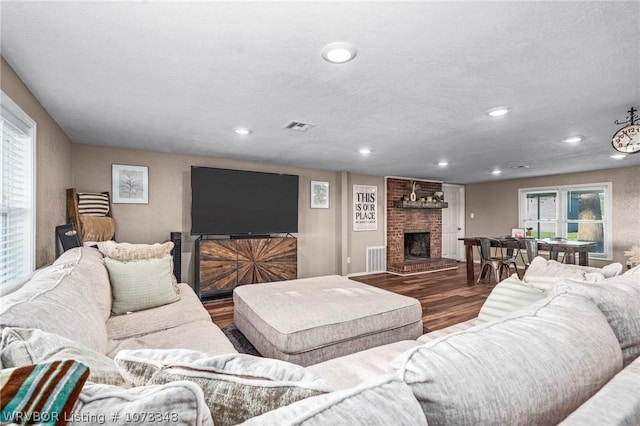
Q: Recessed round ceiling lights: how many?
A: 8